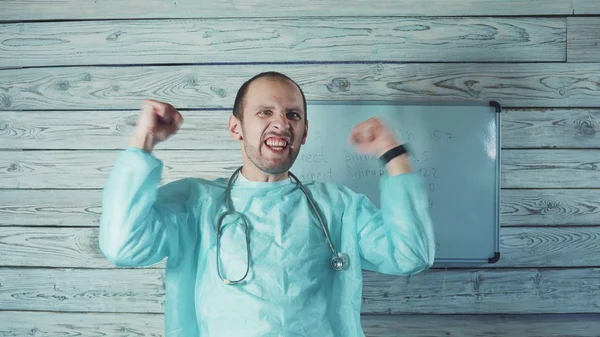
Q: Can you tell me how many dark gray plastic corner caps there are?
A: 2